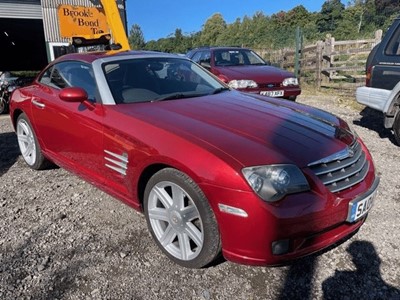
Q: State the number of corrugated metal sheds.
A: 1